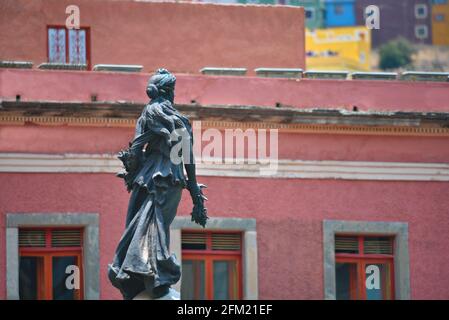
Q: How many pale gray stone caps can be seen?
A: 8